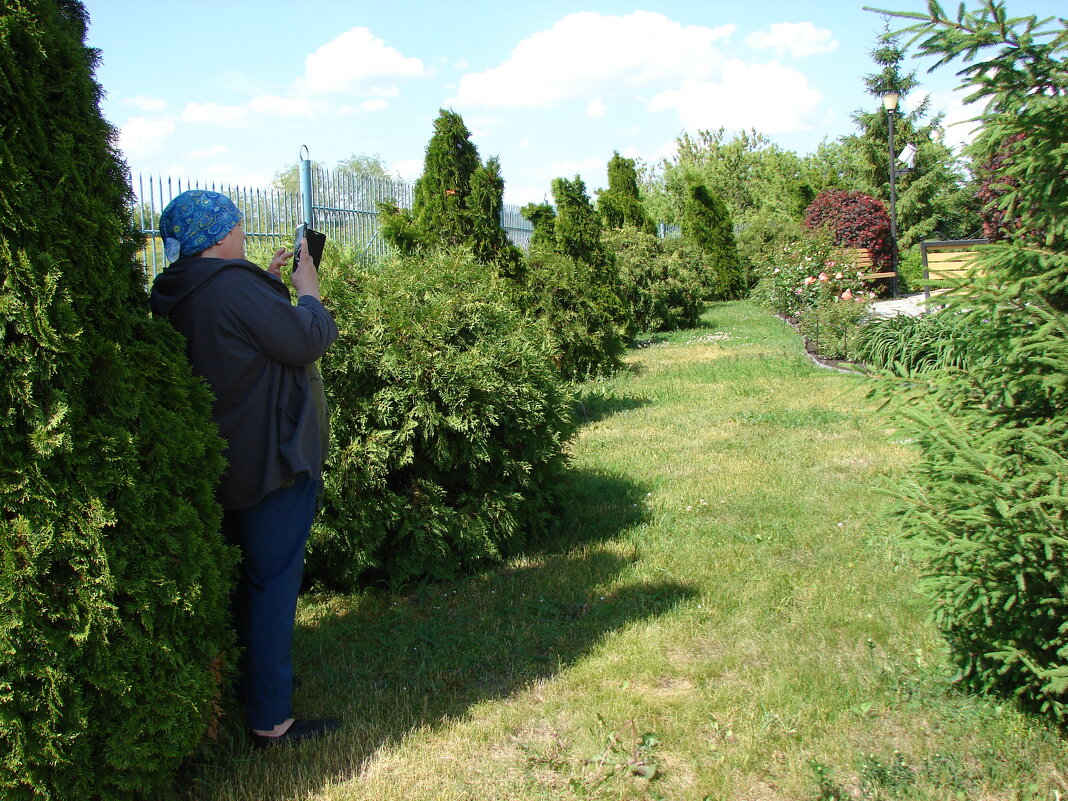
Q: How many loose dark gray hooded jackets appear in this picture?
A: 1